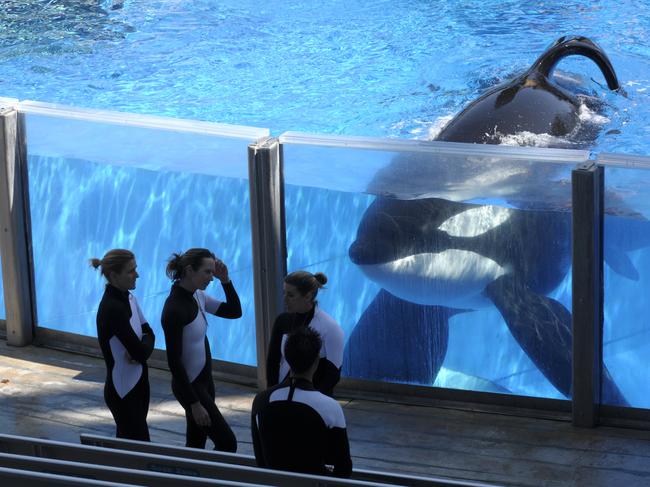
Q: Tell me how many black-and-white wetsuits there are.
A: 4